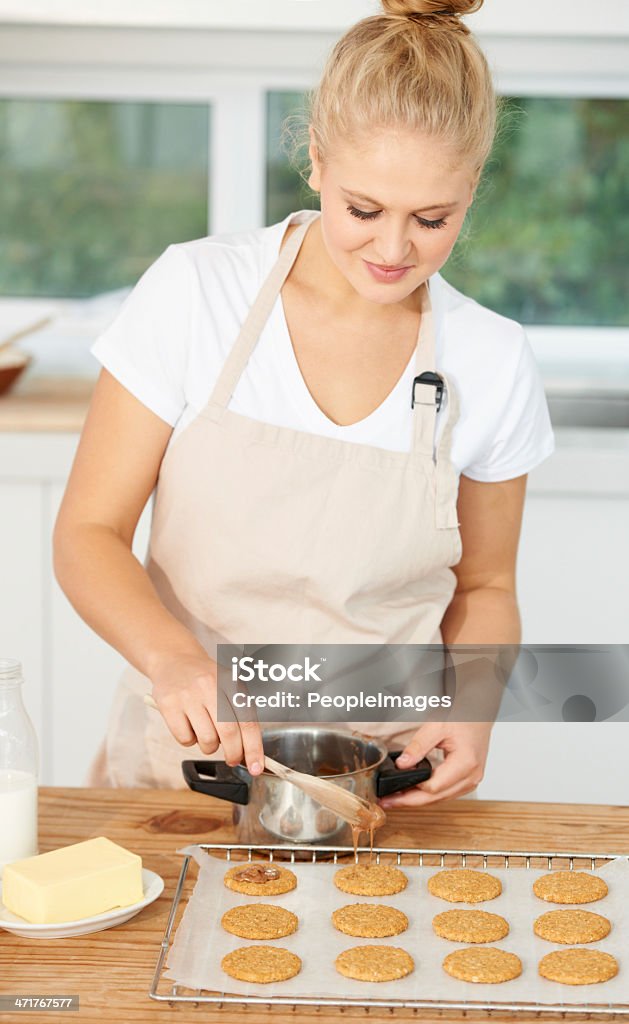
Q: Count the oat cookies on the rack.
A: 12